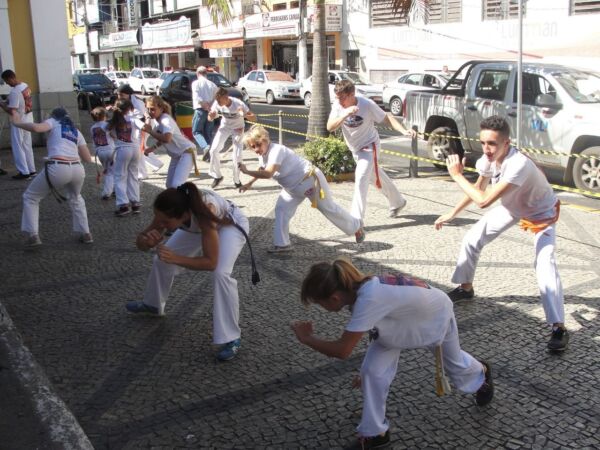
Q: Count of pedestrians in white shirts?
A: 13